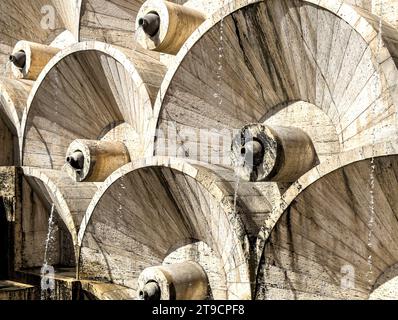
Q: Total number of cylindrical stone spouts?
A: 5